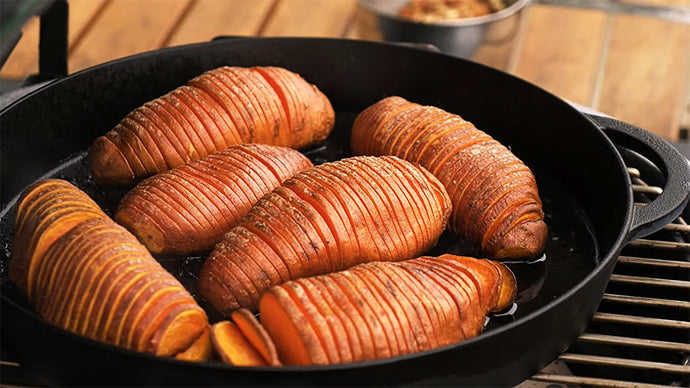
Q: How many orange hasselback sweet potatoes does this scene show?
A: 6